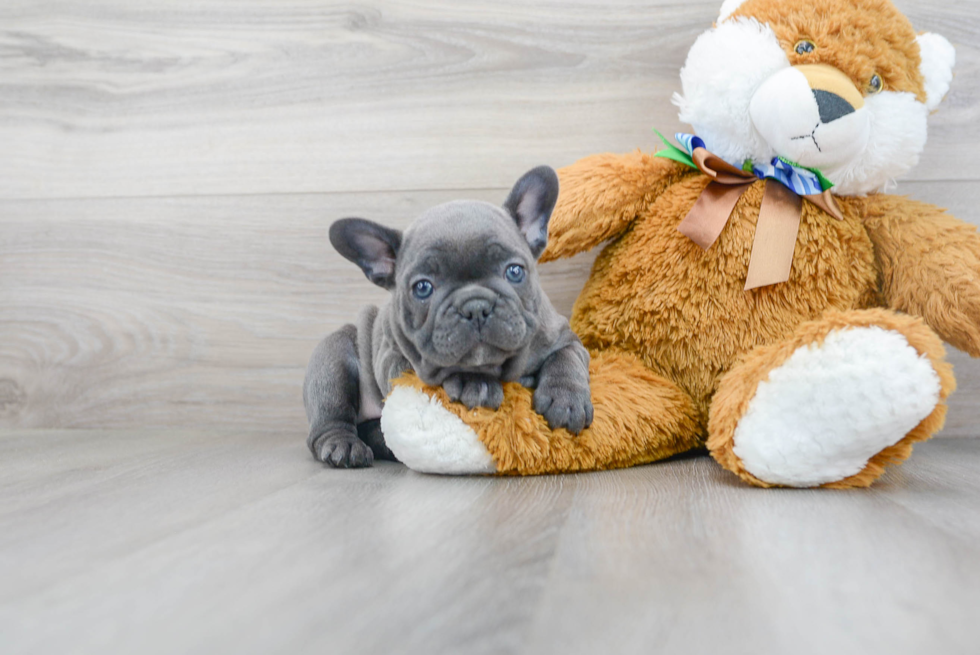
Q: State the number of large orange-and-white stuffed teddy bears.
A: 1